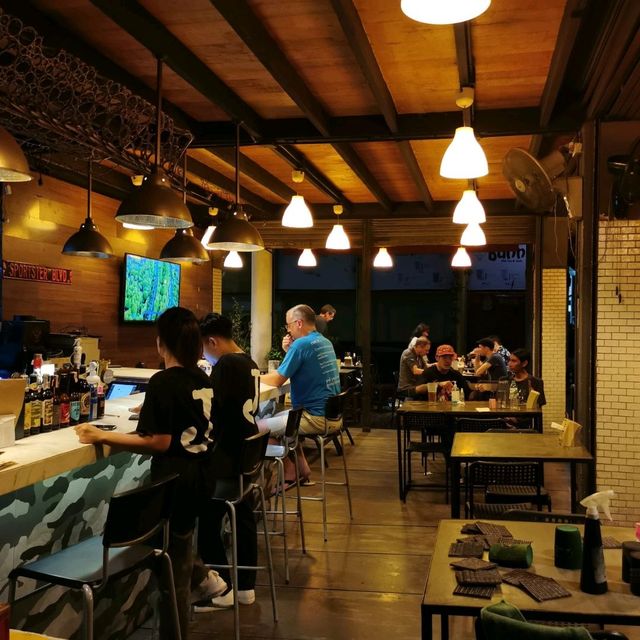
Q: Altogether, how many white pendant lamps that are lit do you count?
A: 11